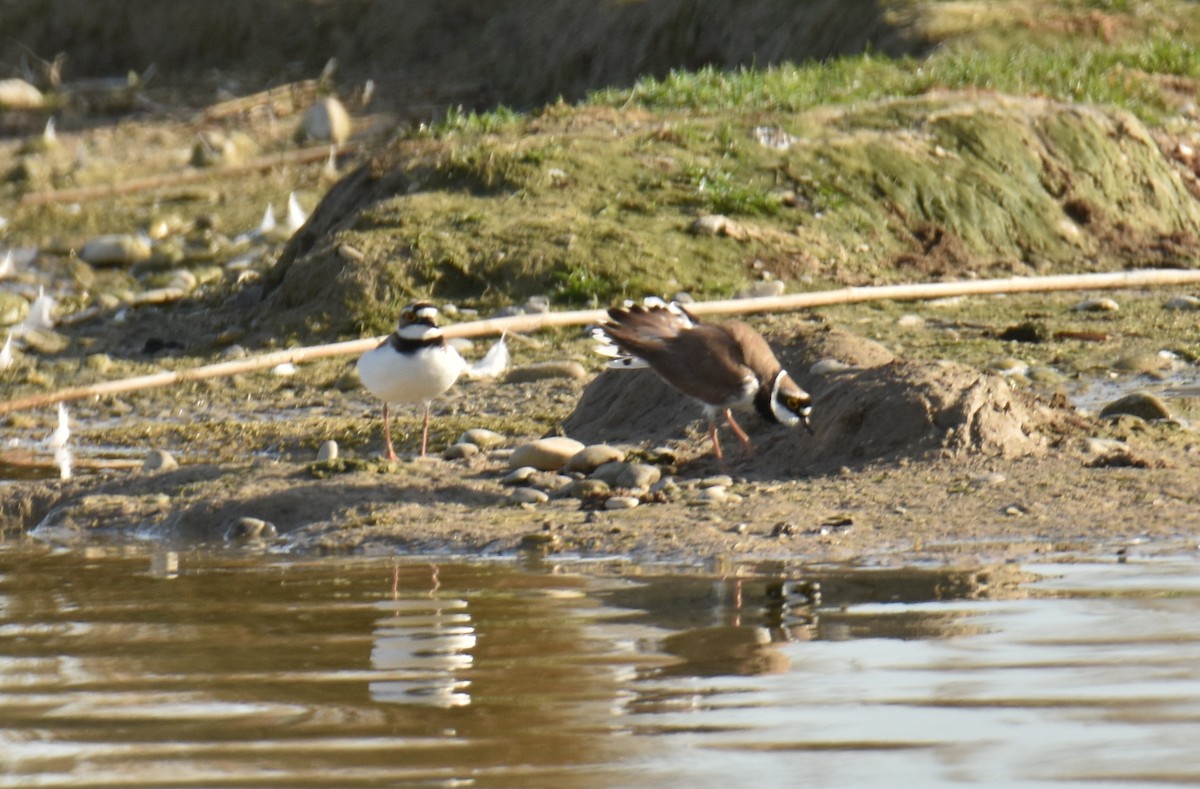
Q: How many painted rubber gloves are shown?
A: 0